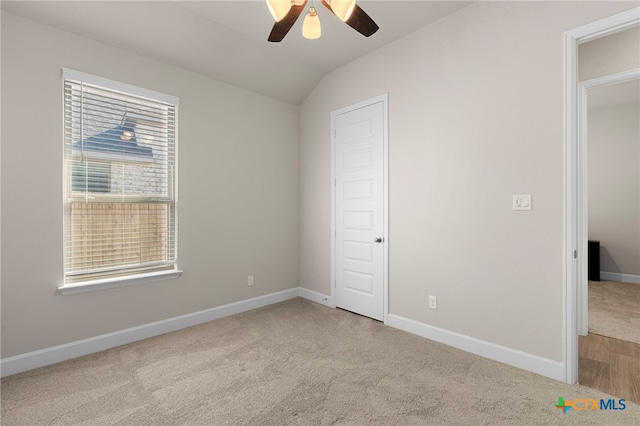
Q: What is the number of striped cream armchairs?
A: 0